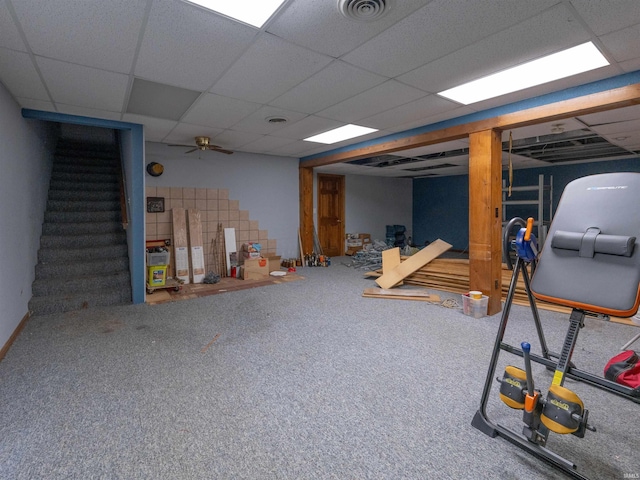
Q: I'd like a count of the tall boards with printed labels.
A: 2